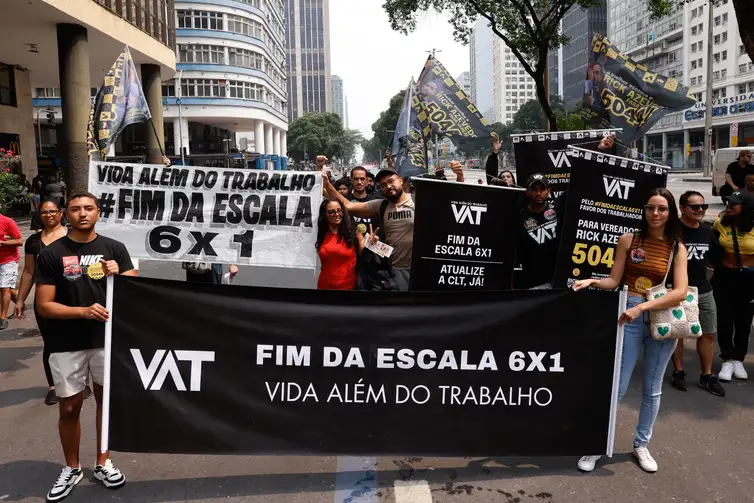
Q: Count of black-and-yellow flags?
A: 4